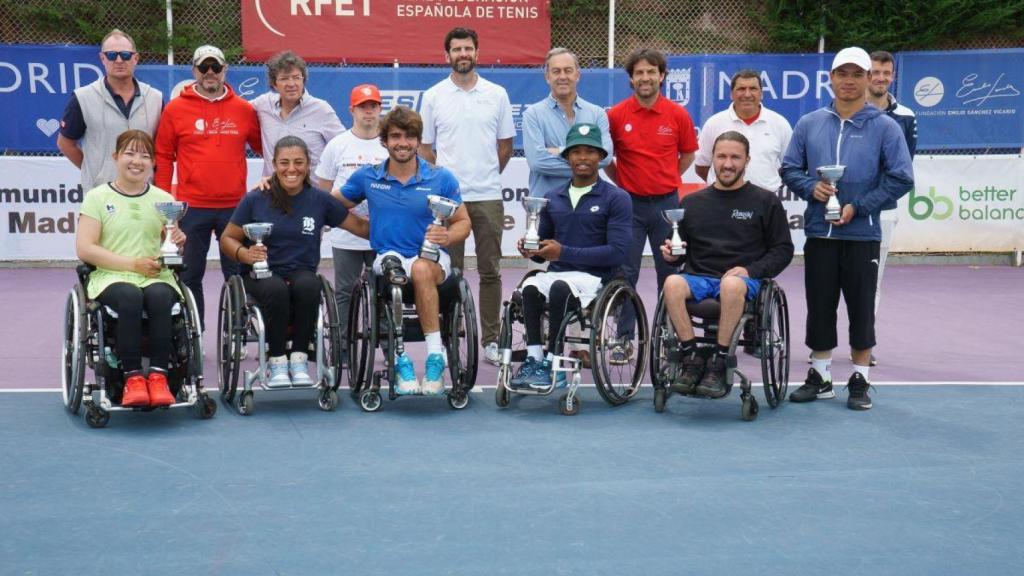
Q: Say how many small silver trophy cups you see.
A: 6